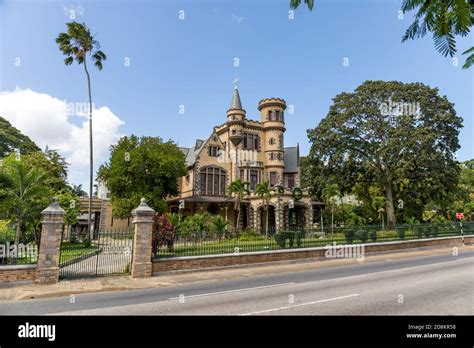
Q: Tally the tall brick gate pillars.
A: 2